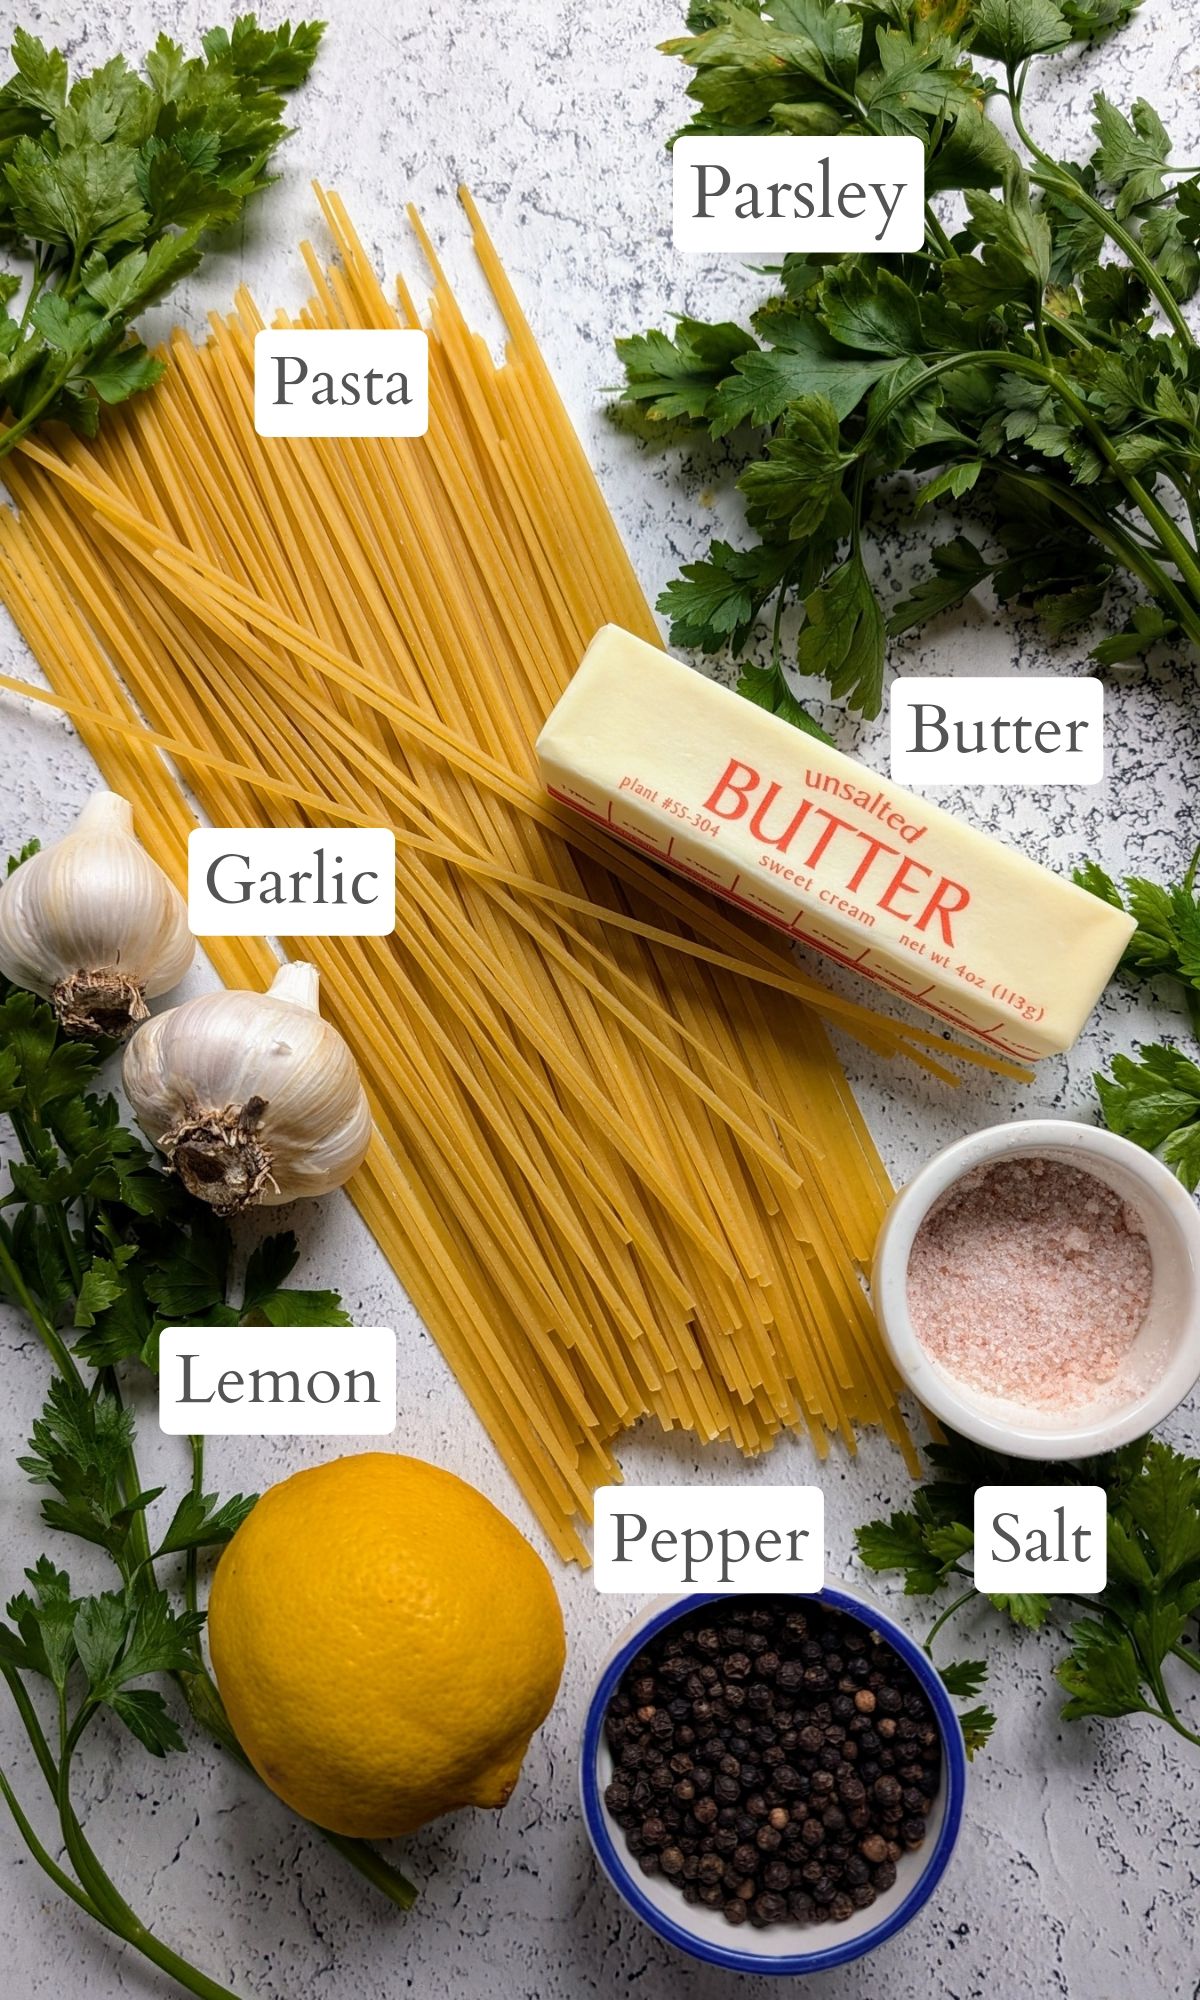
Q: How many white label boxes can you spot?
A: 7